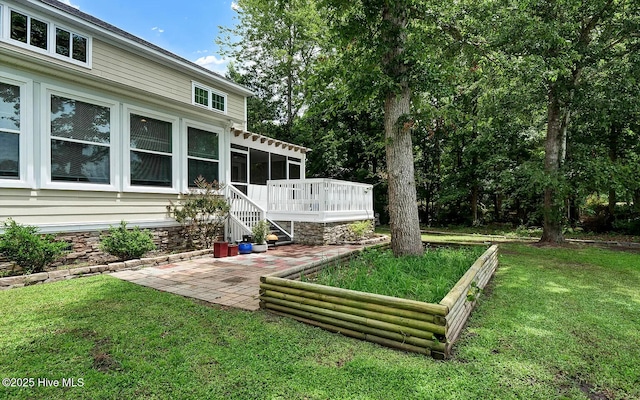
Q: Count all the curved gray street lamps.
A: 0